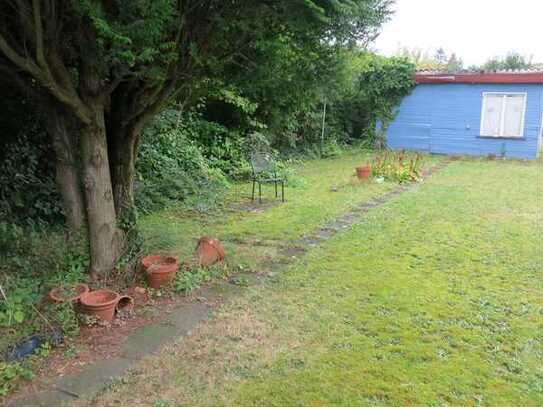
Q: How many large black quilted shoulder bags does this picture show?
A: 0